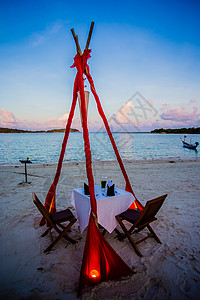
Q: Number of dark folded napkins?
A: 2